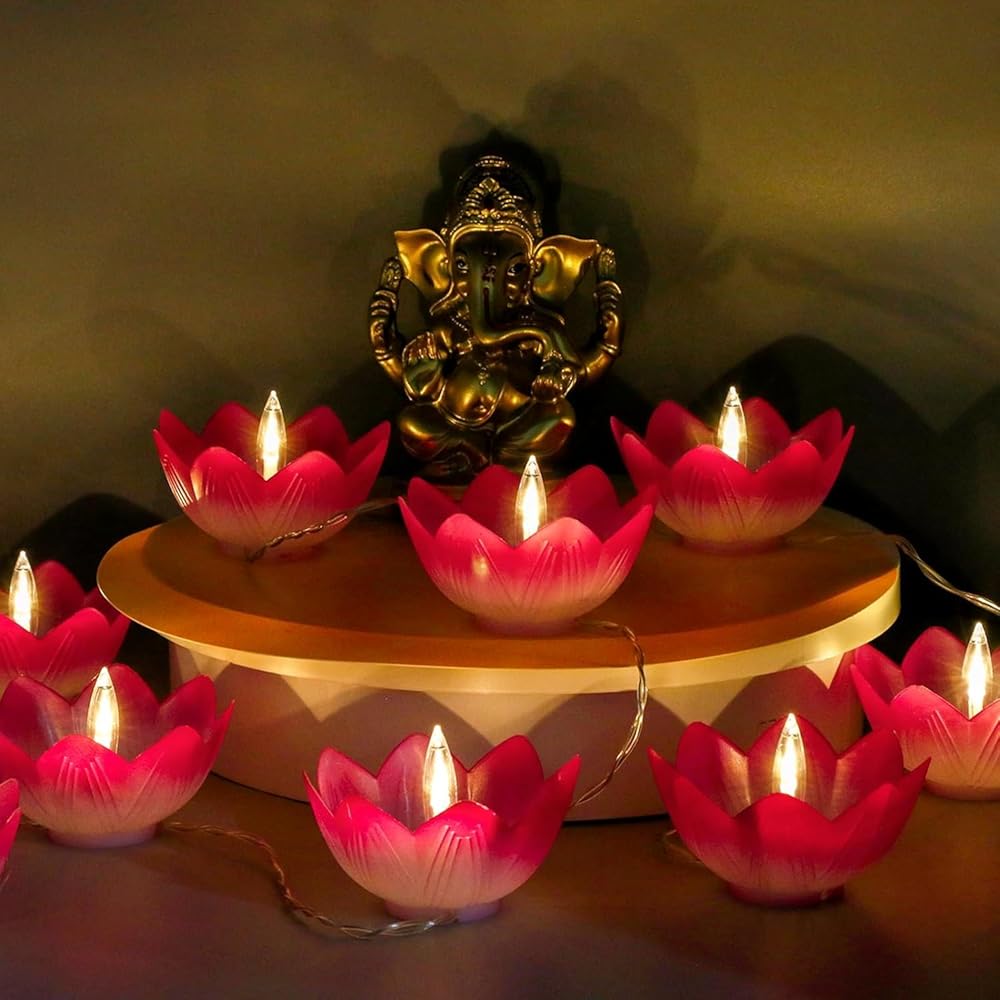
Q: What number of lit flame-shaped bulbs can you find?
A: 8